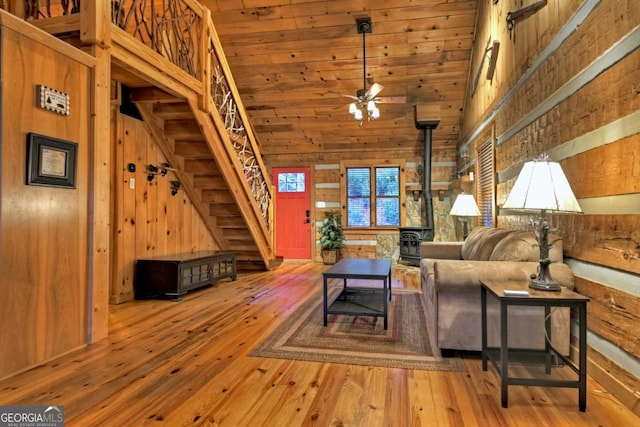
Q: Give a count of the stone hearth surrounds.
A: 1